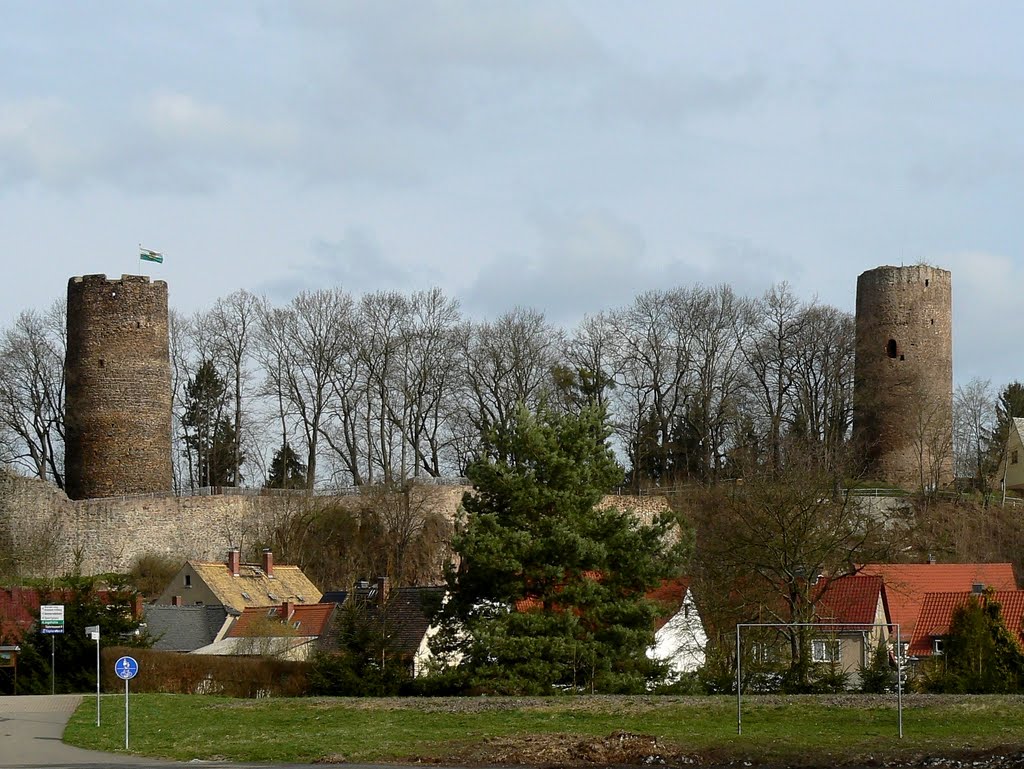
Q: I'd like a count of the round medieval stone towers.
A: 2